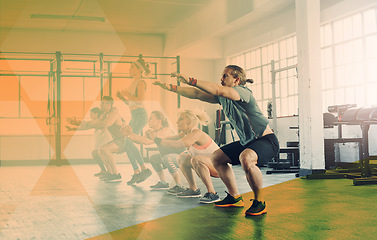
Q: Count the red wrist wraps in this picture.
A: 2